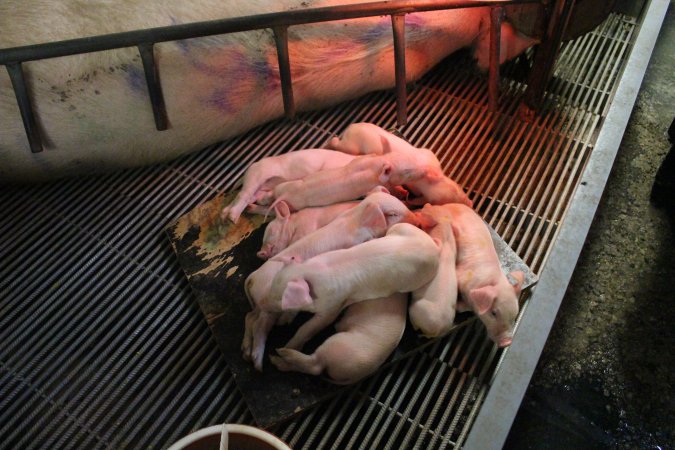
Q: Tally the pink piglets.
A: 9